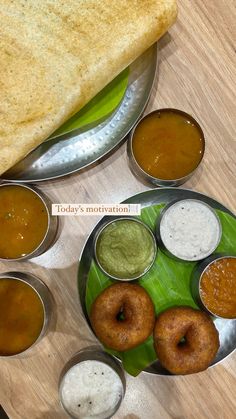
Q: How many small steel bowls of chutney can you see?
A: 4